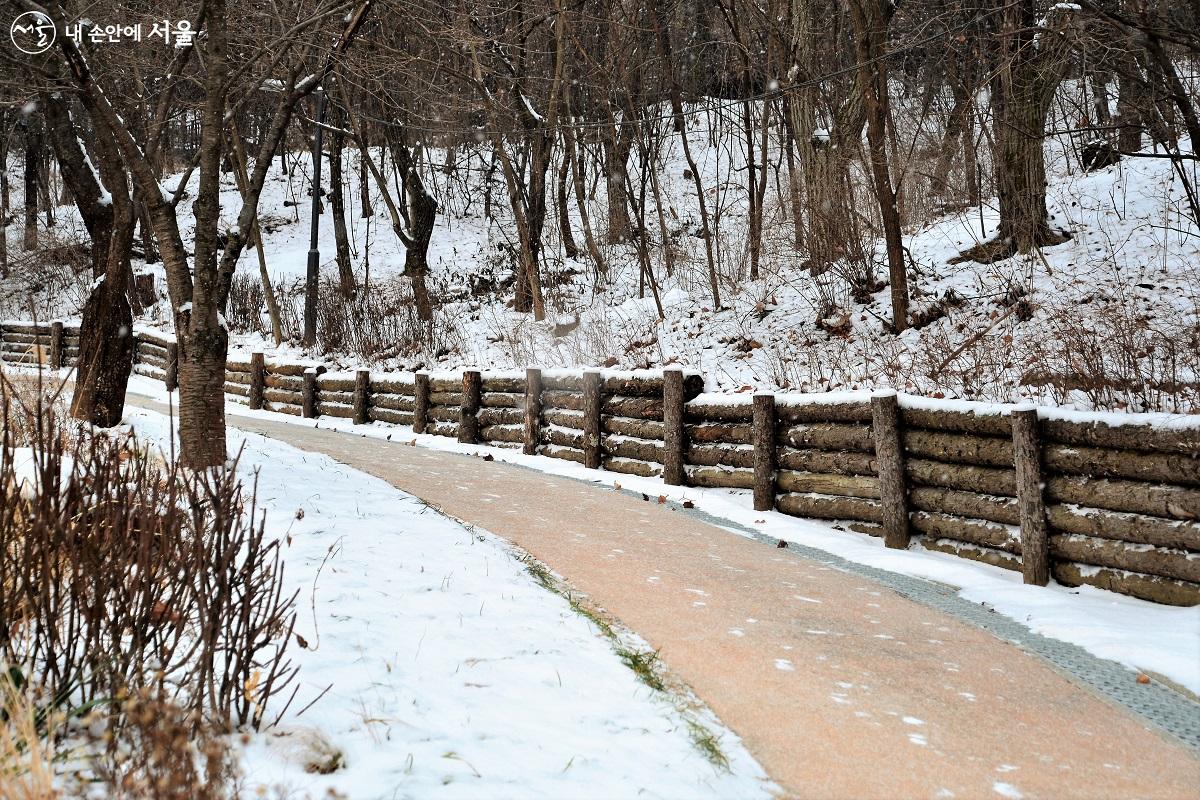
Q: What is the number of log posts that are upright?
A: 13